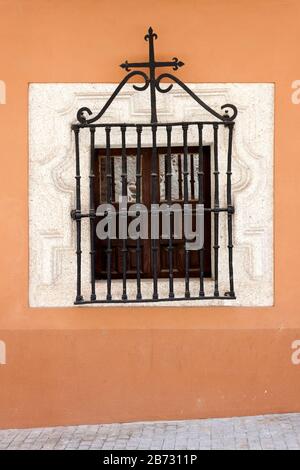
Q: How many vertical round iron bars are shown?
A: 11